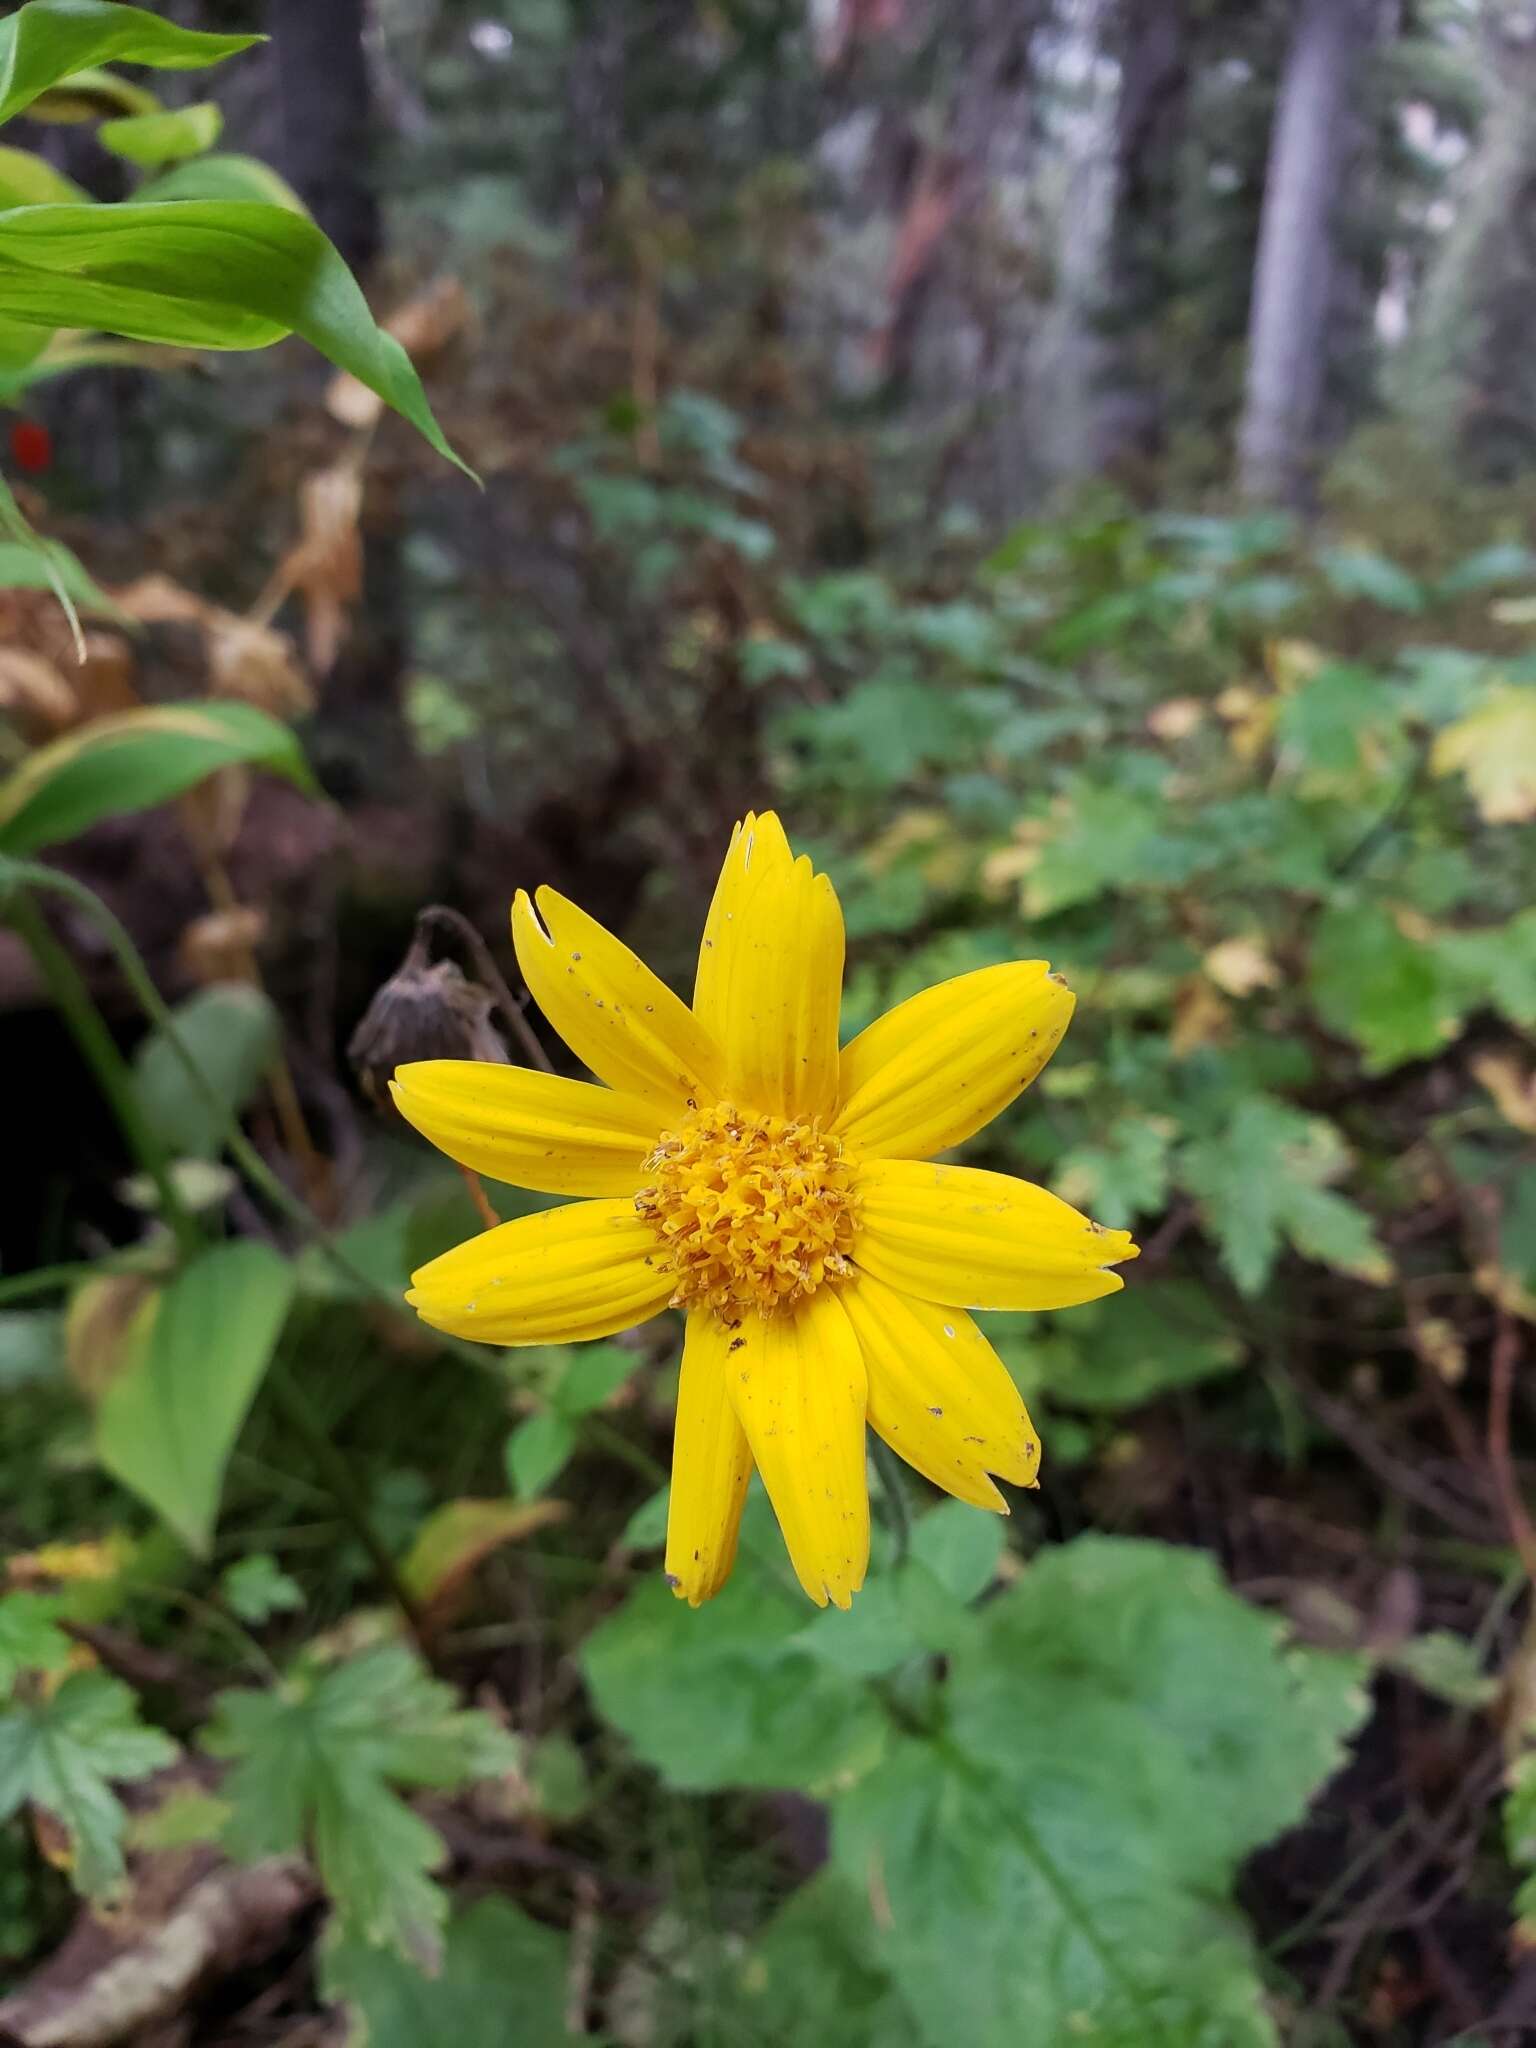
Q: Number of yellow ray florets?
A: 10